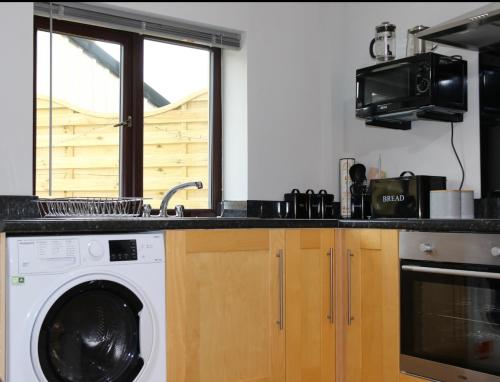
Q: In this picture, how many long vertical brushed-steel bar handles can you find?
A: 3